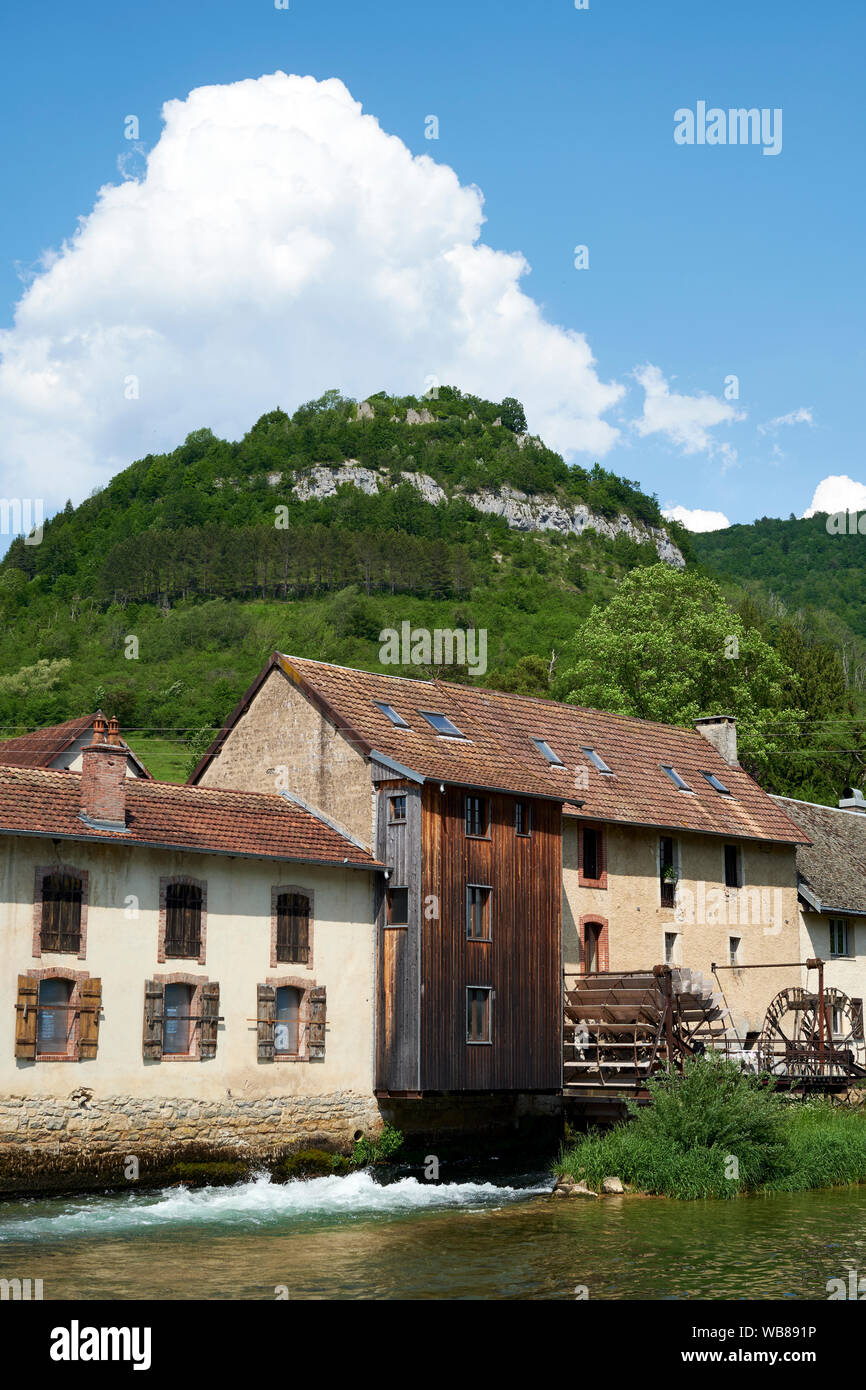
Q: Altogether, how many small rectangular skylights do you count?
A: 6